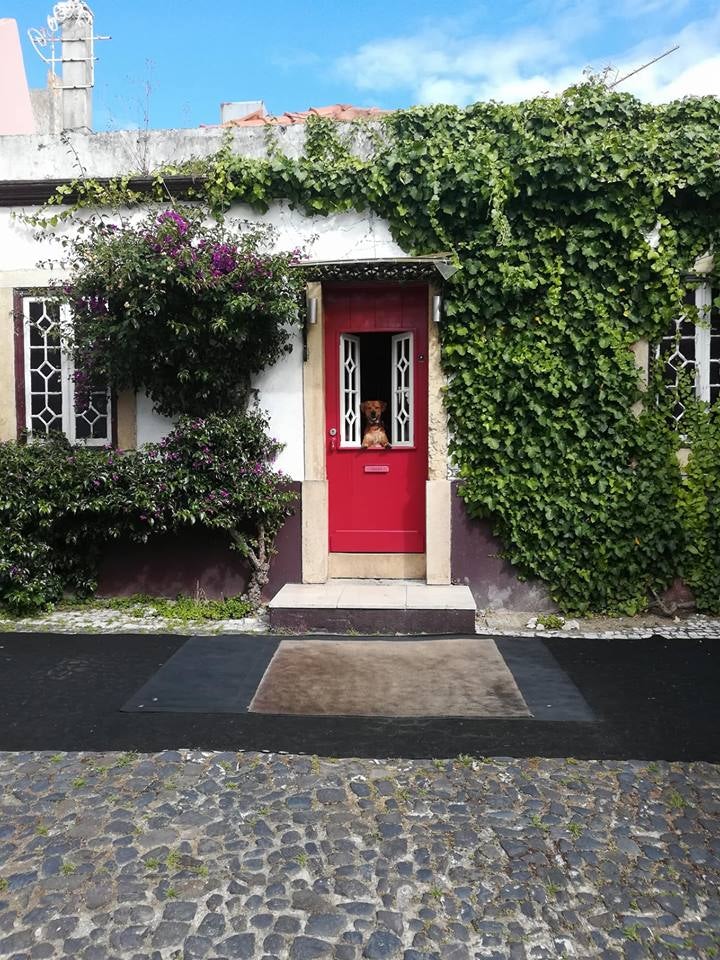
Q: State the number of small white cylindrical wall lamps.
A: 2